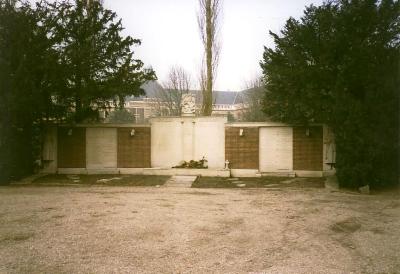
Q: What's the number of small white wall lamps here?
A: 4